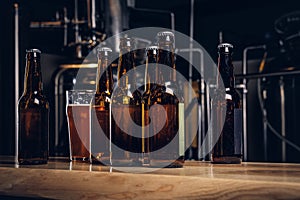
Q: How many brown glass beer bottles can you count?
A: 6